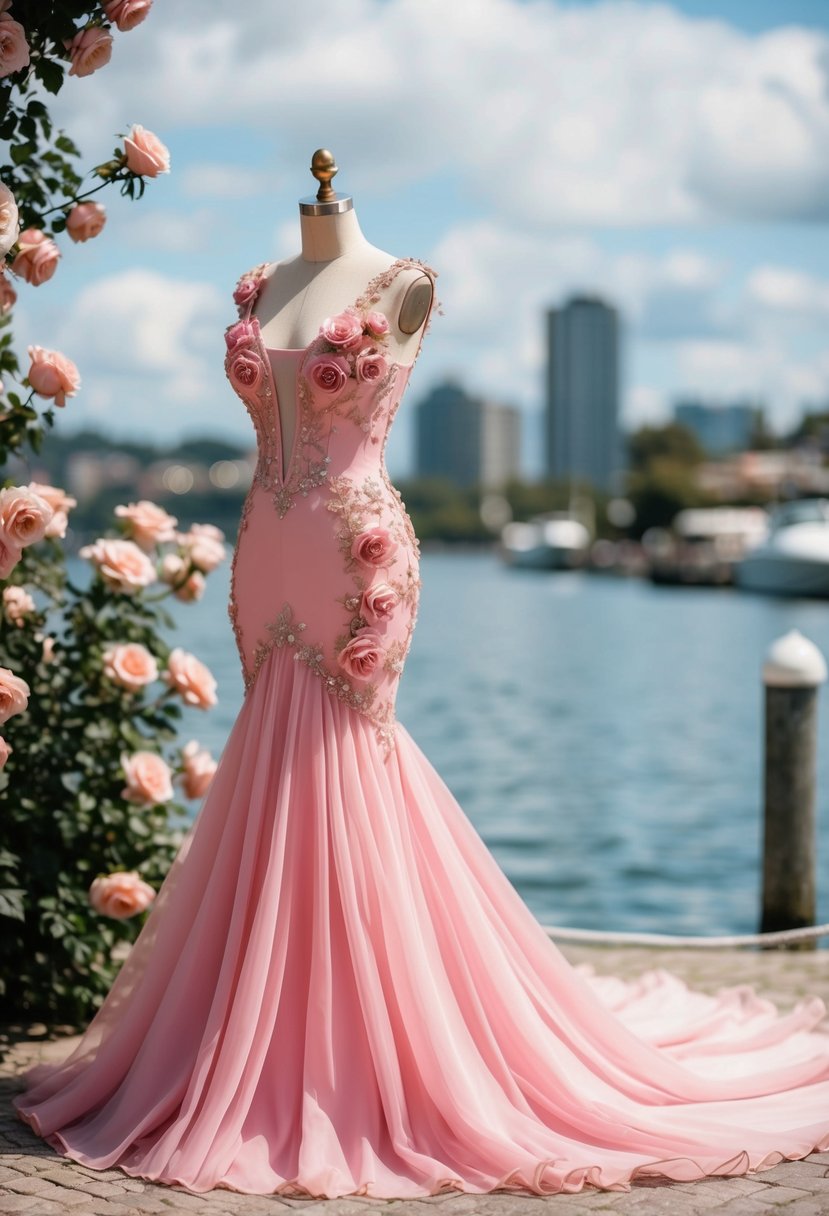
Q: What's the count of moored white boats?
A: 2